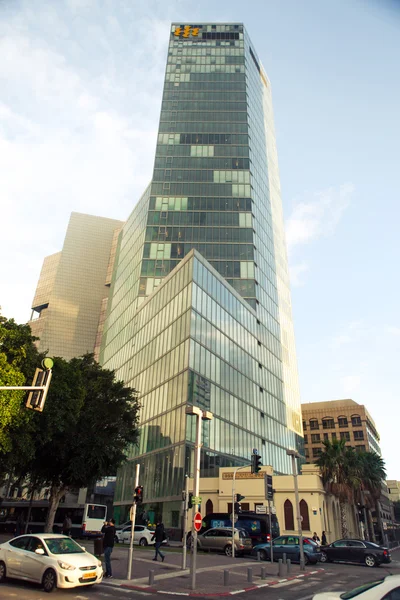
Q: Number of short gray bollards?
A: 8